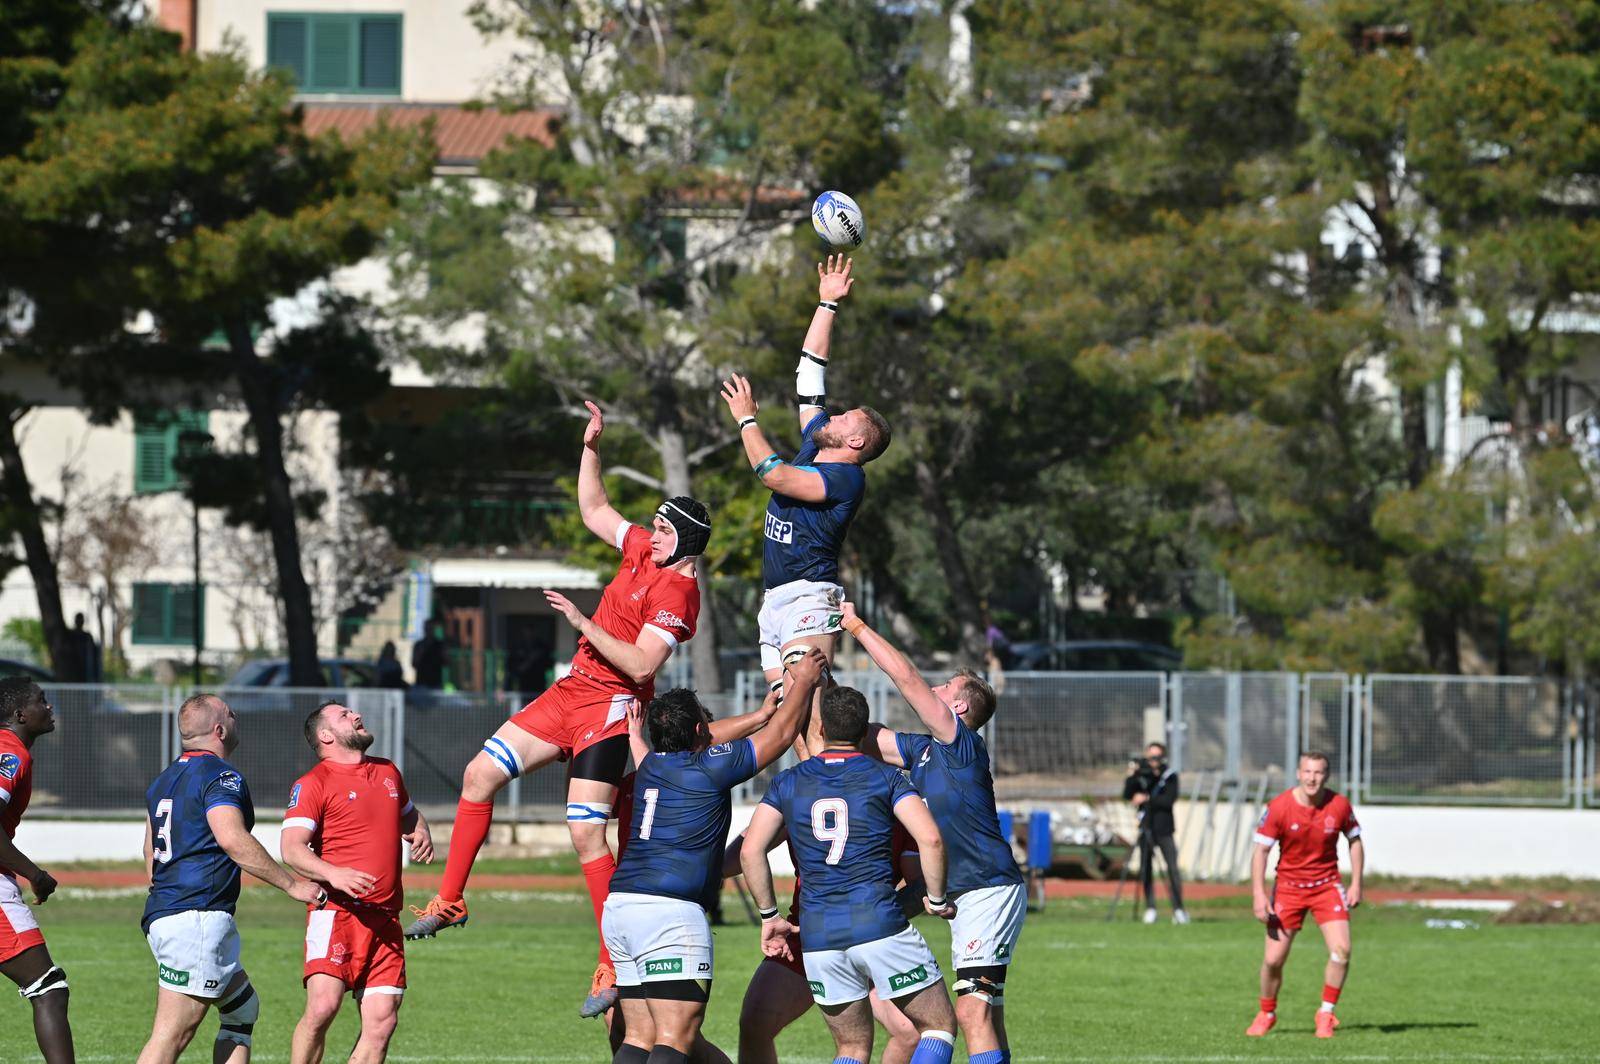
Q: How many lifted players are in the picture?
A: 2